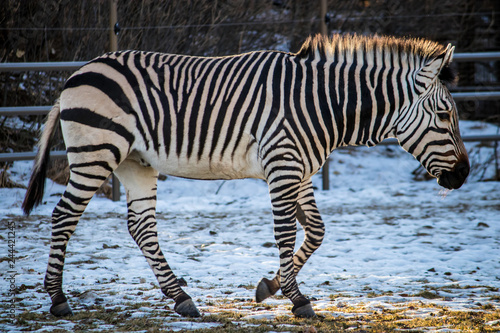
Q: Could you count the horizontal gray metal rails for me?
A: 3